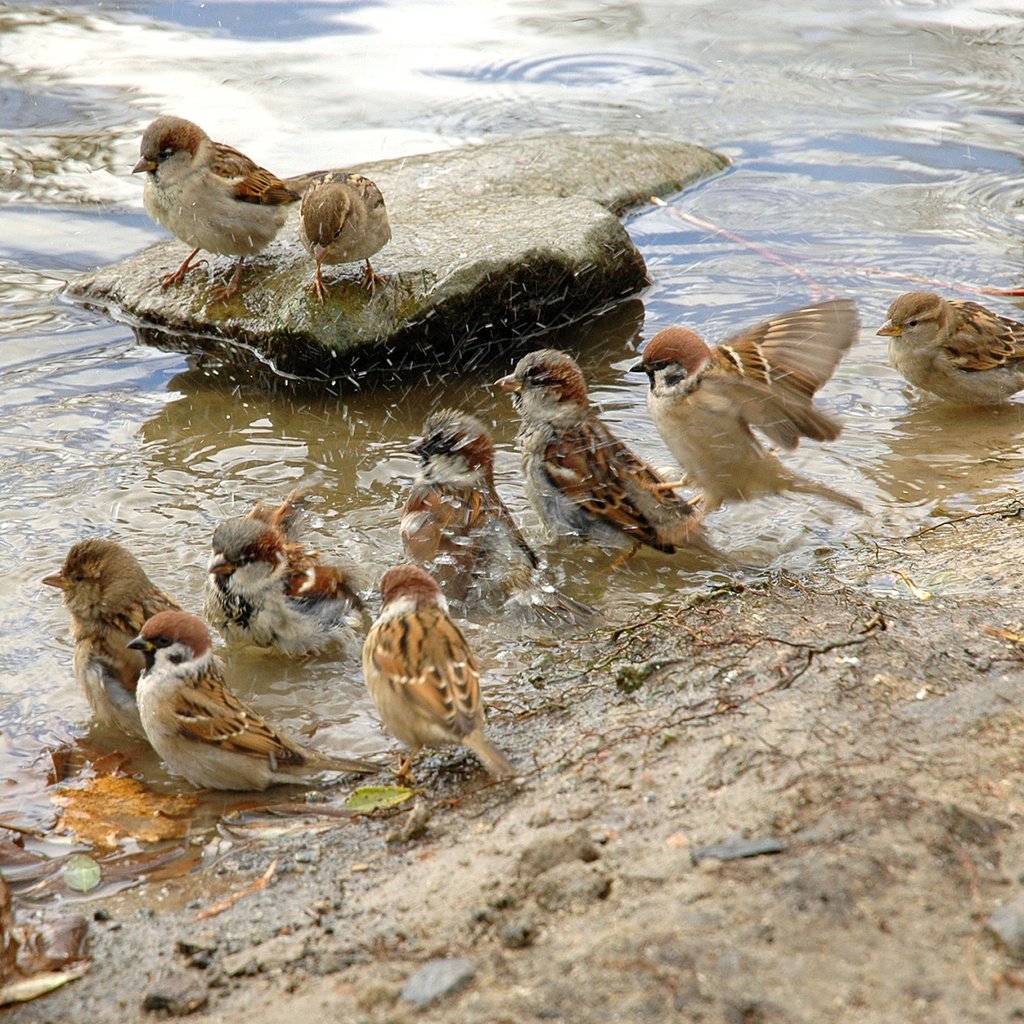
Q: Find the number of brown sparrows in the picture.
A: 10